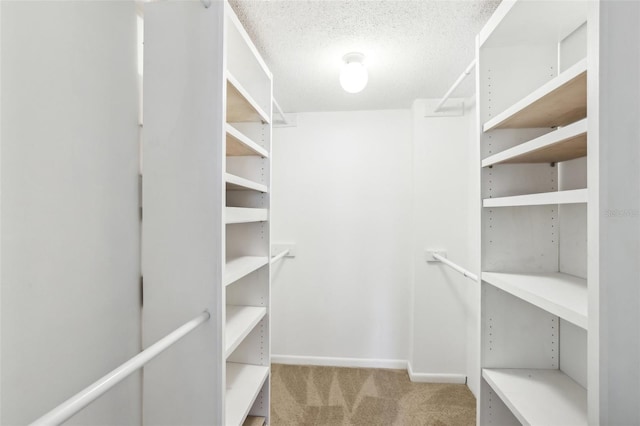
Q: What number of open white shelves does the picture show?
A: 12